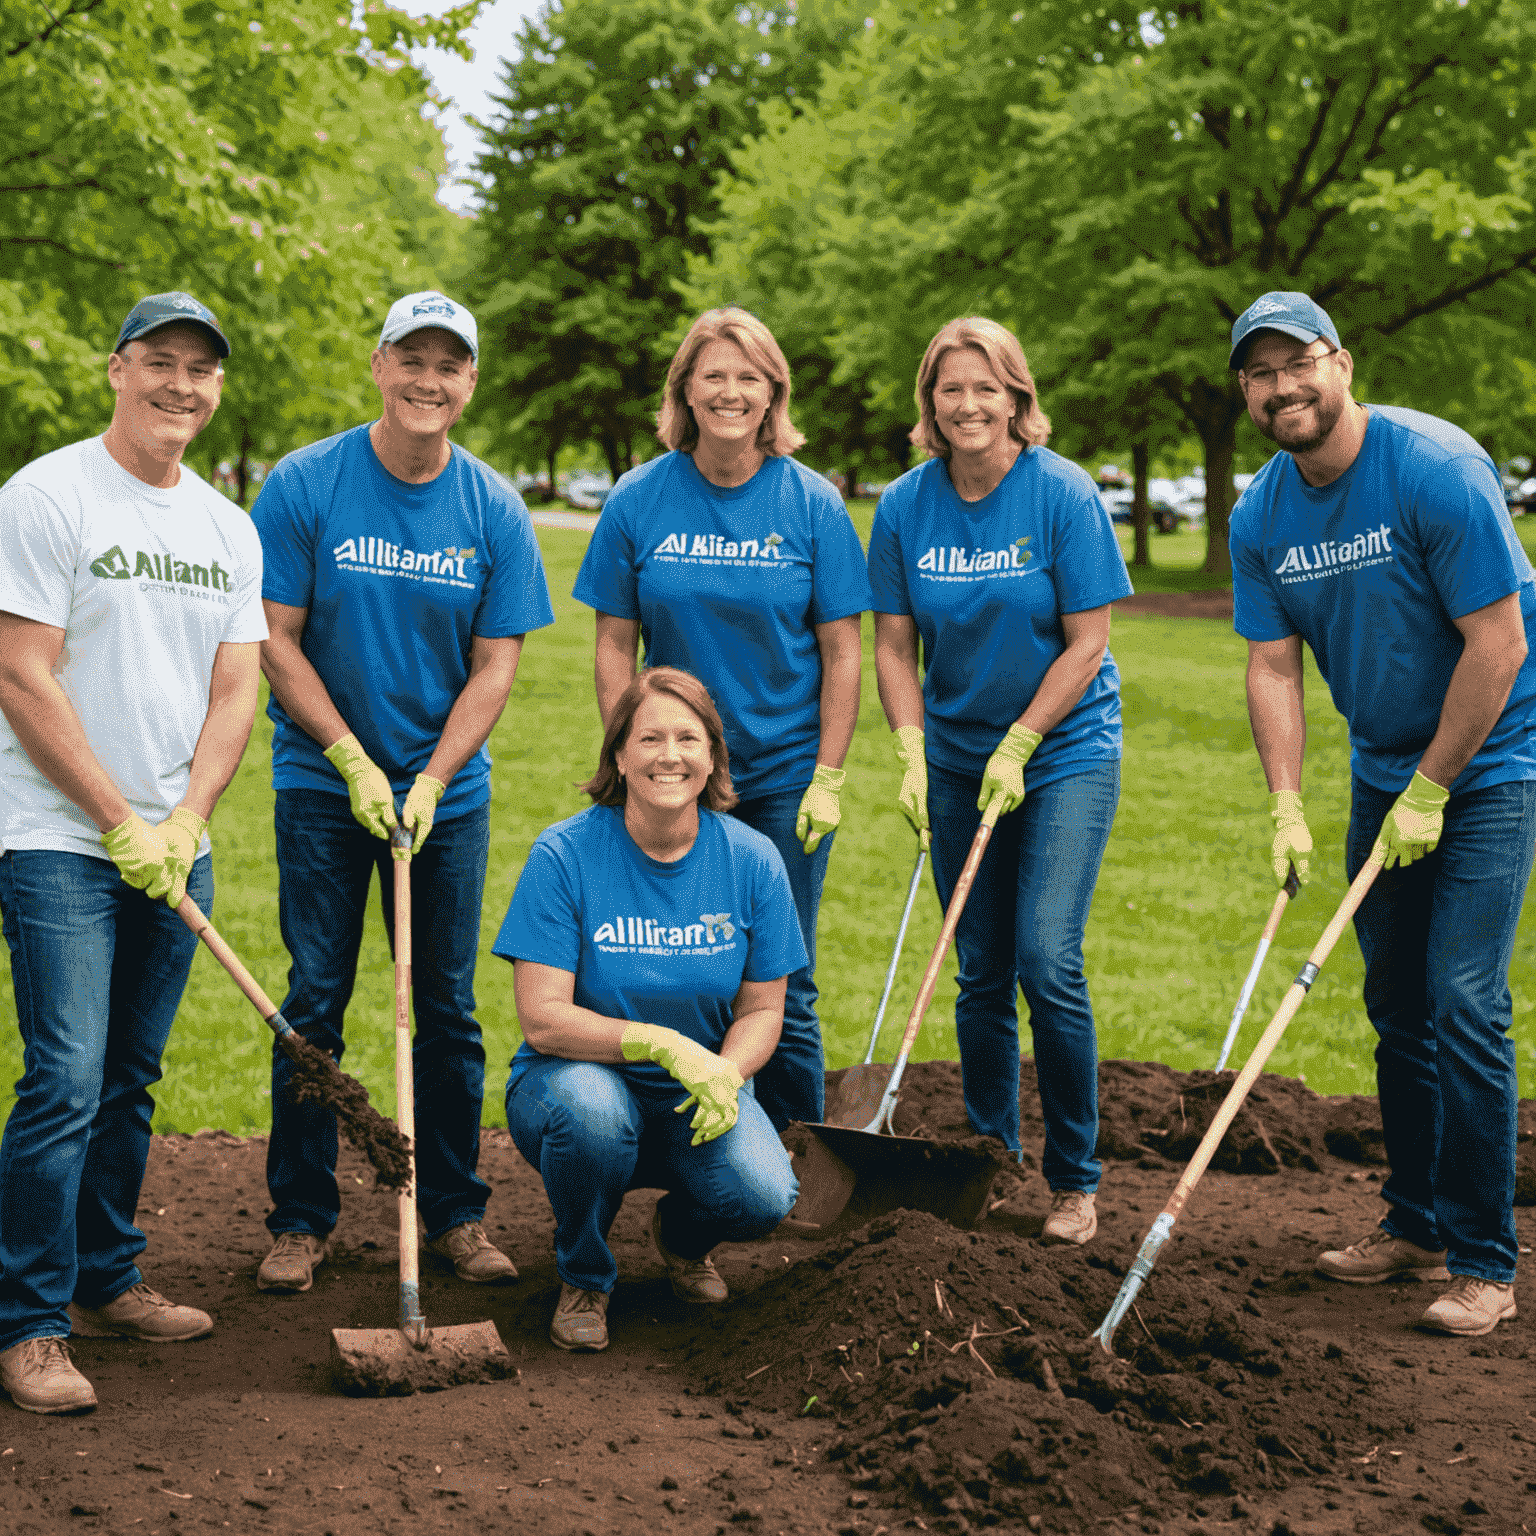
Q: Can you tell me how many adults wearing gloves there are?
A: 6